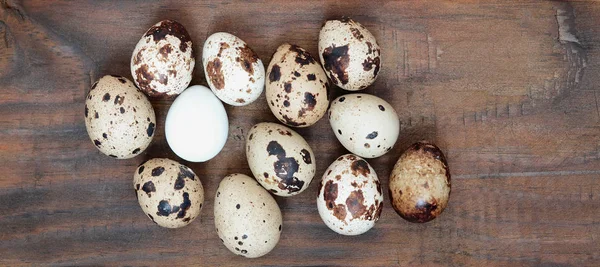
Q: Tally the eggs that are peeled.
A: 1